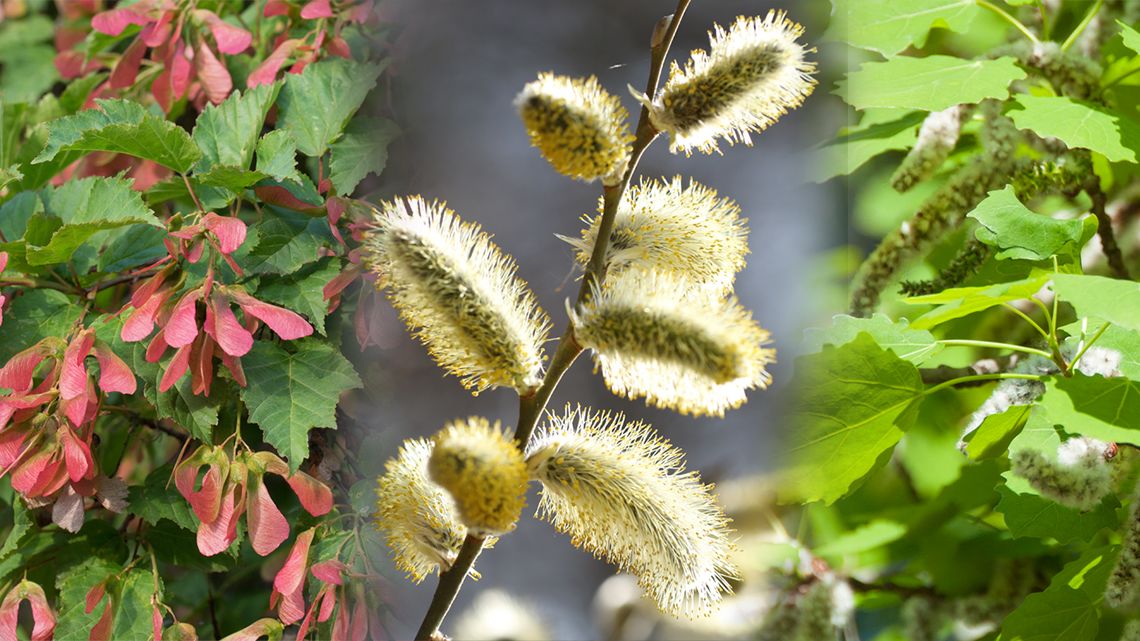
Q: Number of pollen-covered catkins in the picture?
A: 8